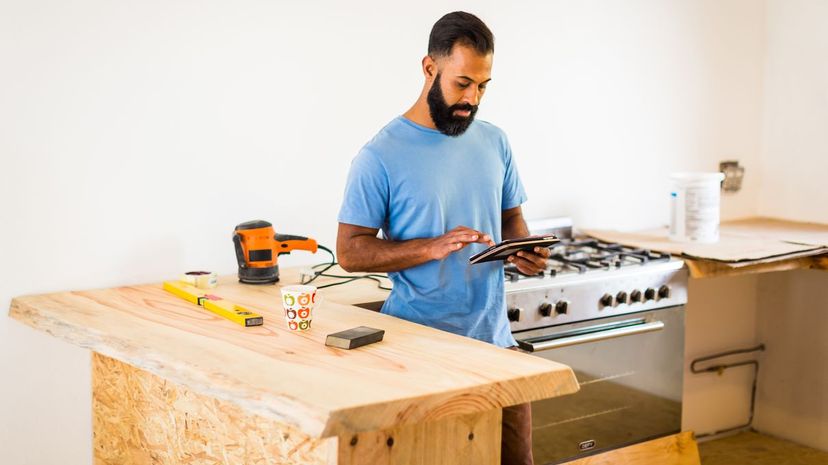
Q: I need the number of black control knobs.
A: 8